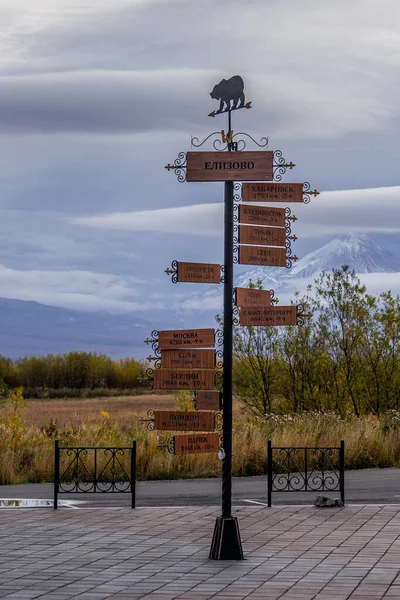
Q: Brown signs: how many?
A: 14